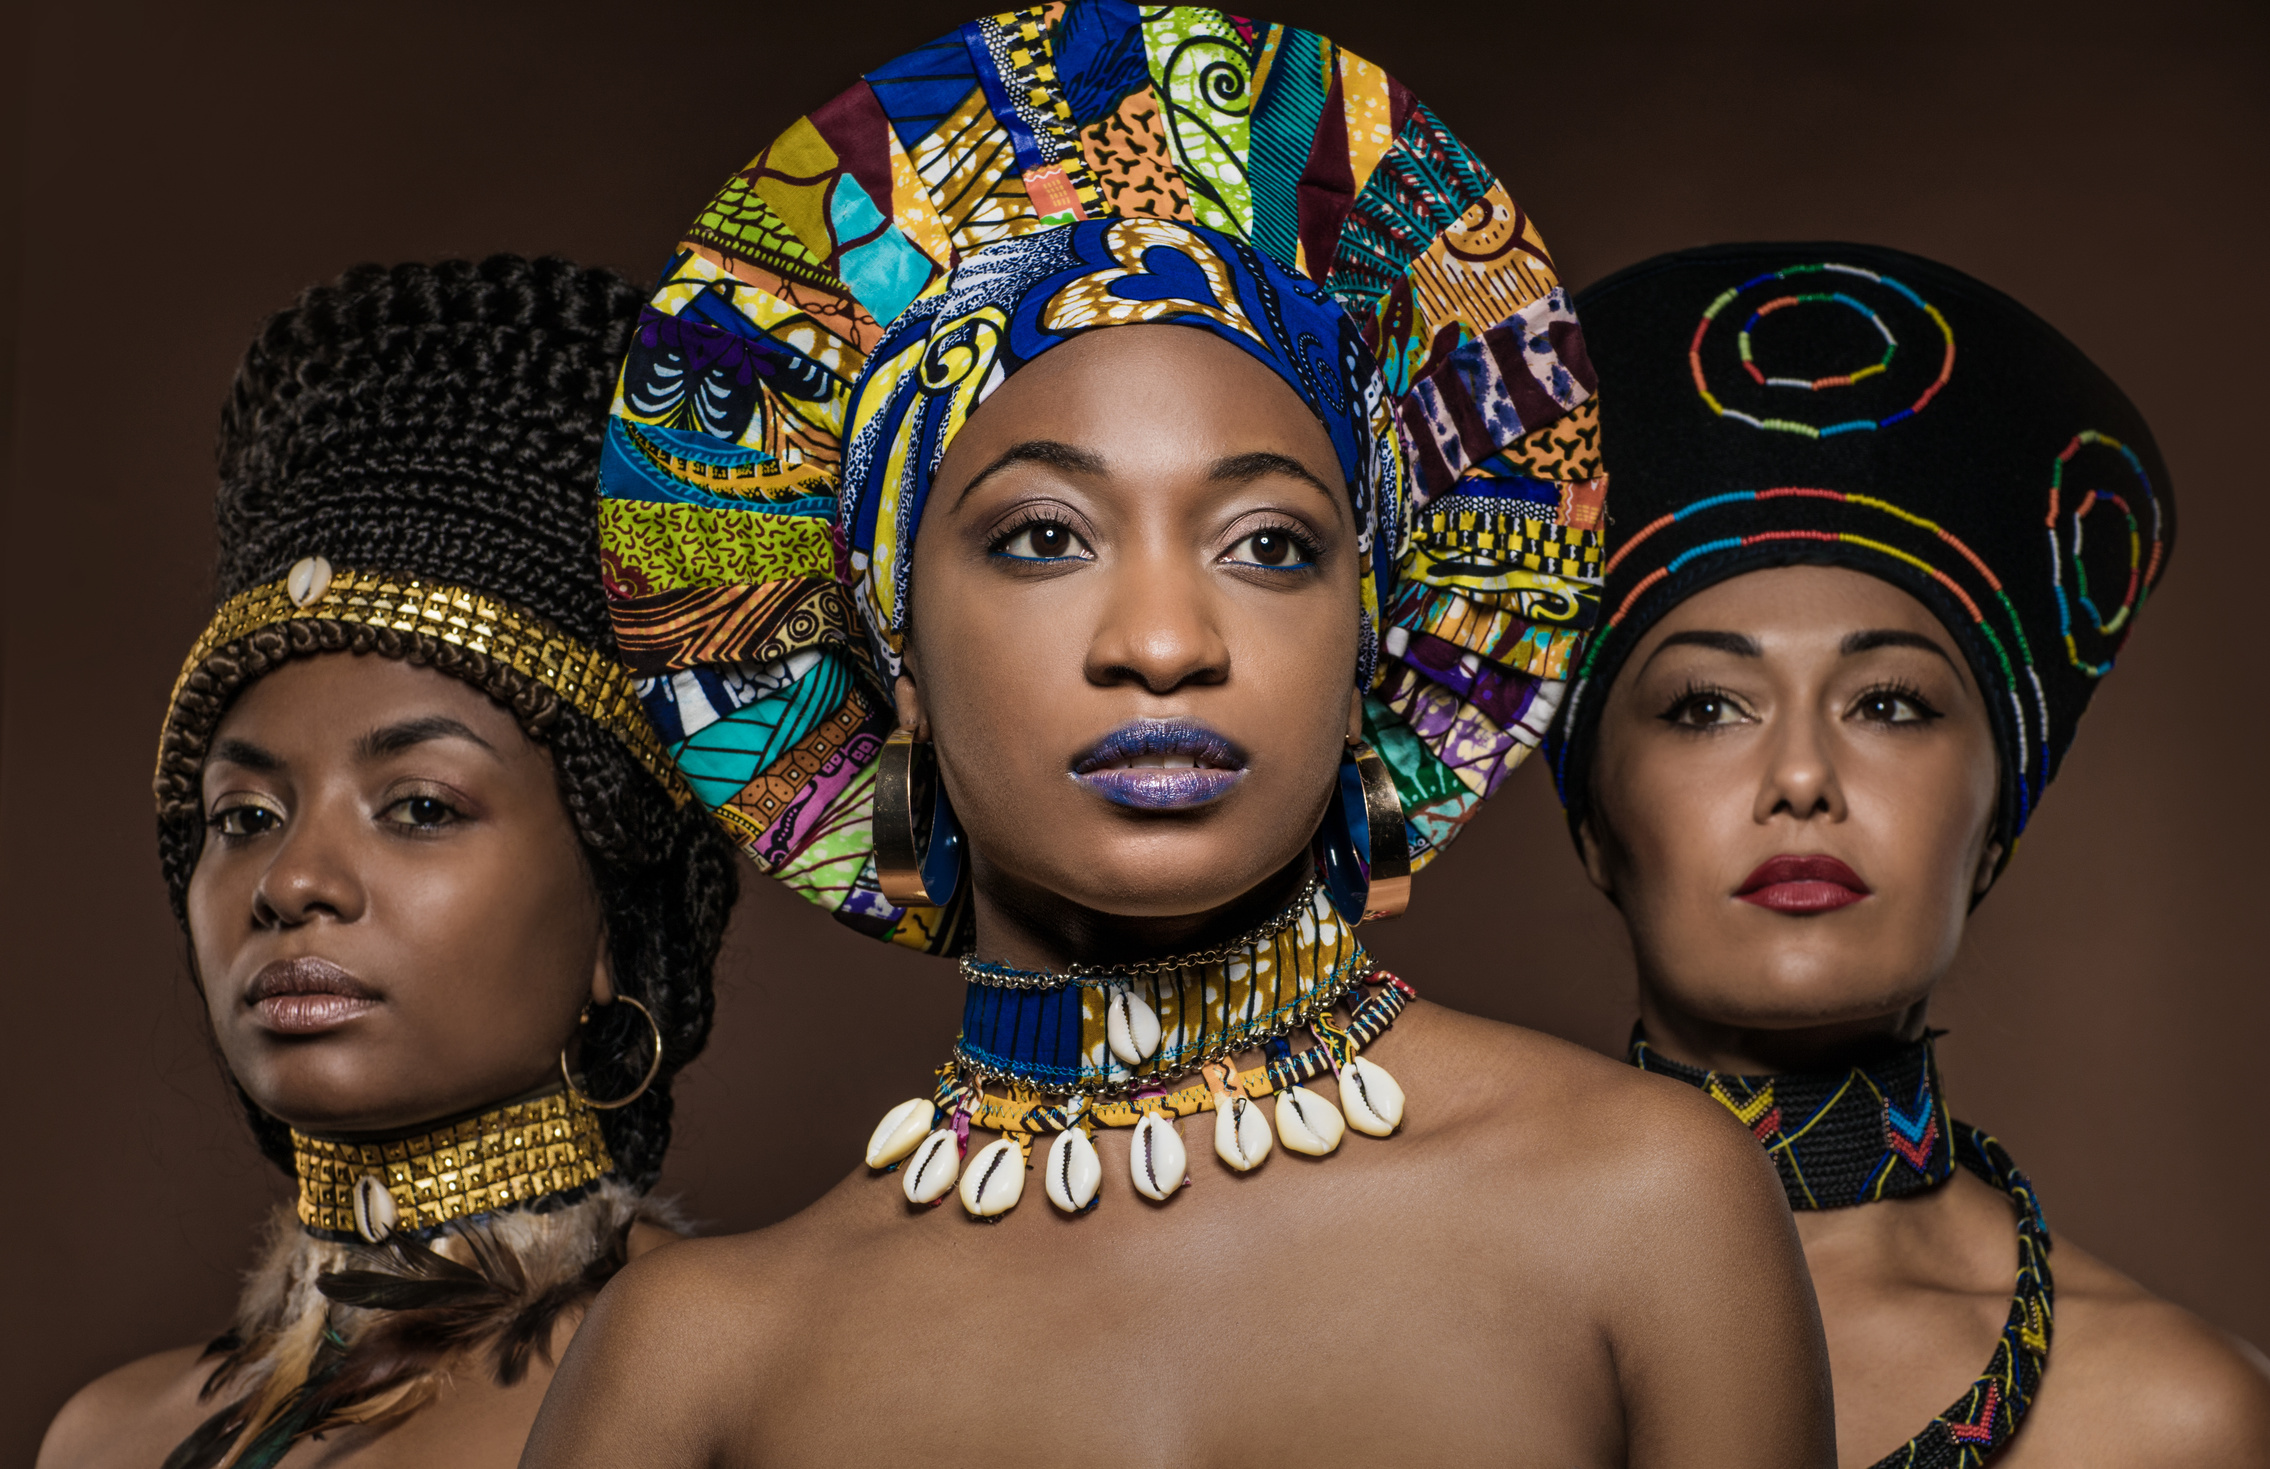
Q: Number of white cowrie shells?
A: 11